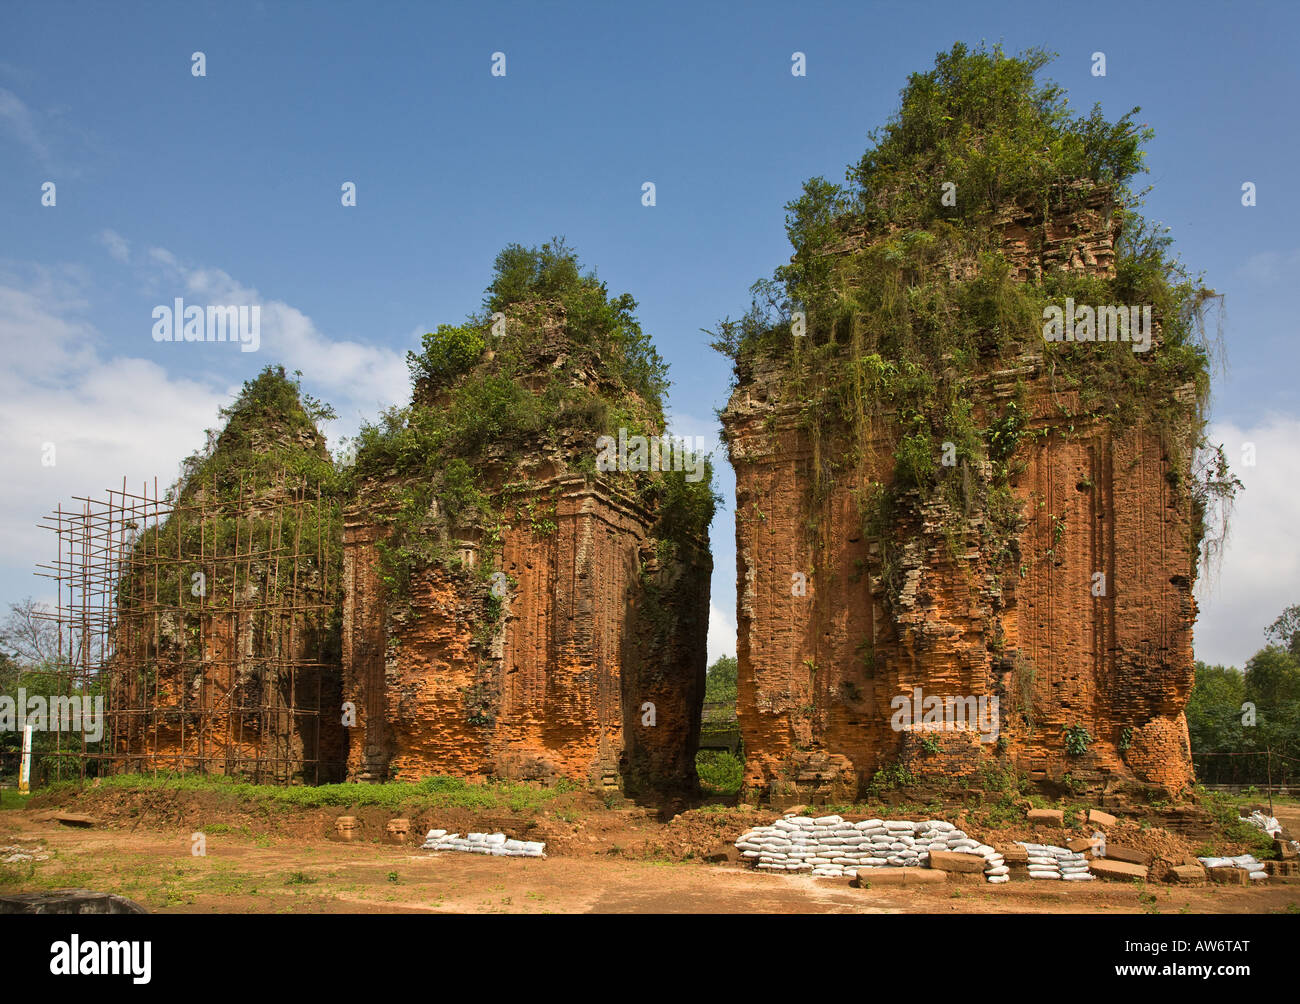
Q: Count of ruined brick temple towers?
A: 3